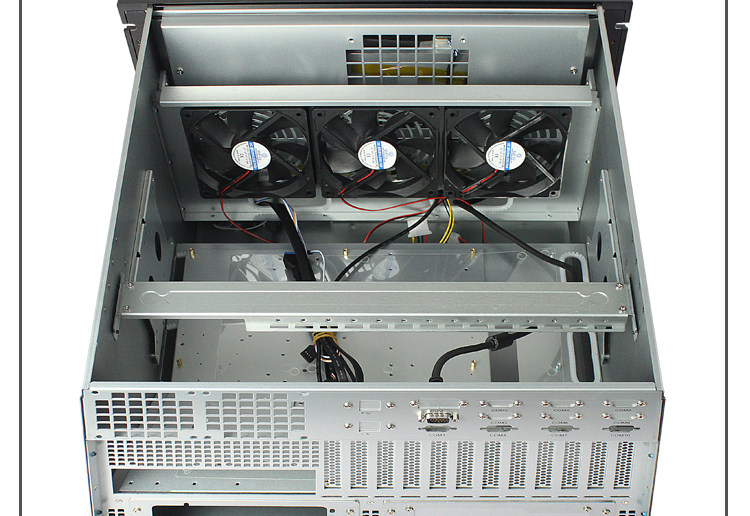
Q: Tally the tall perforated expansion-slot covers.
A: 12